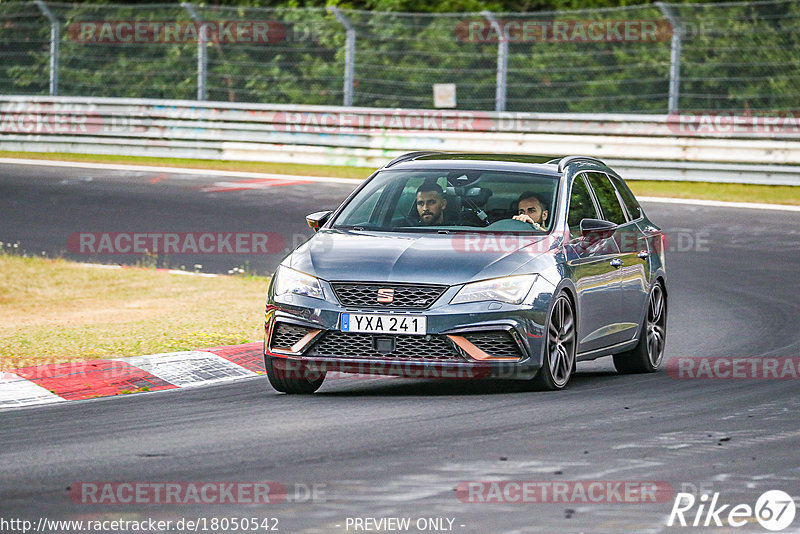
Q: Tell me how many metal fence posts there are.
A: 5